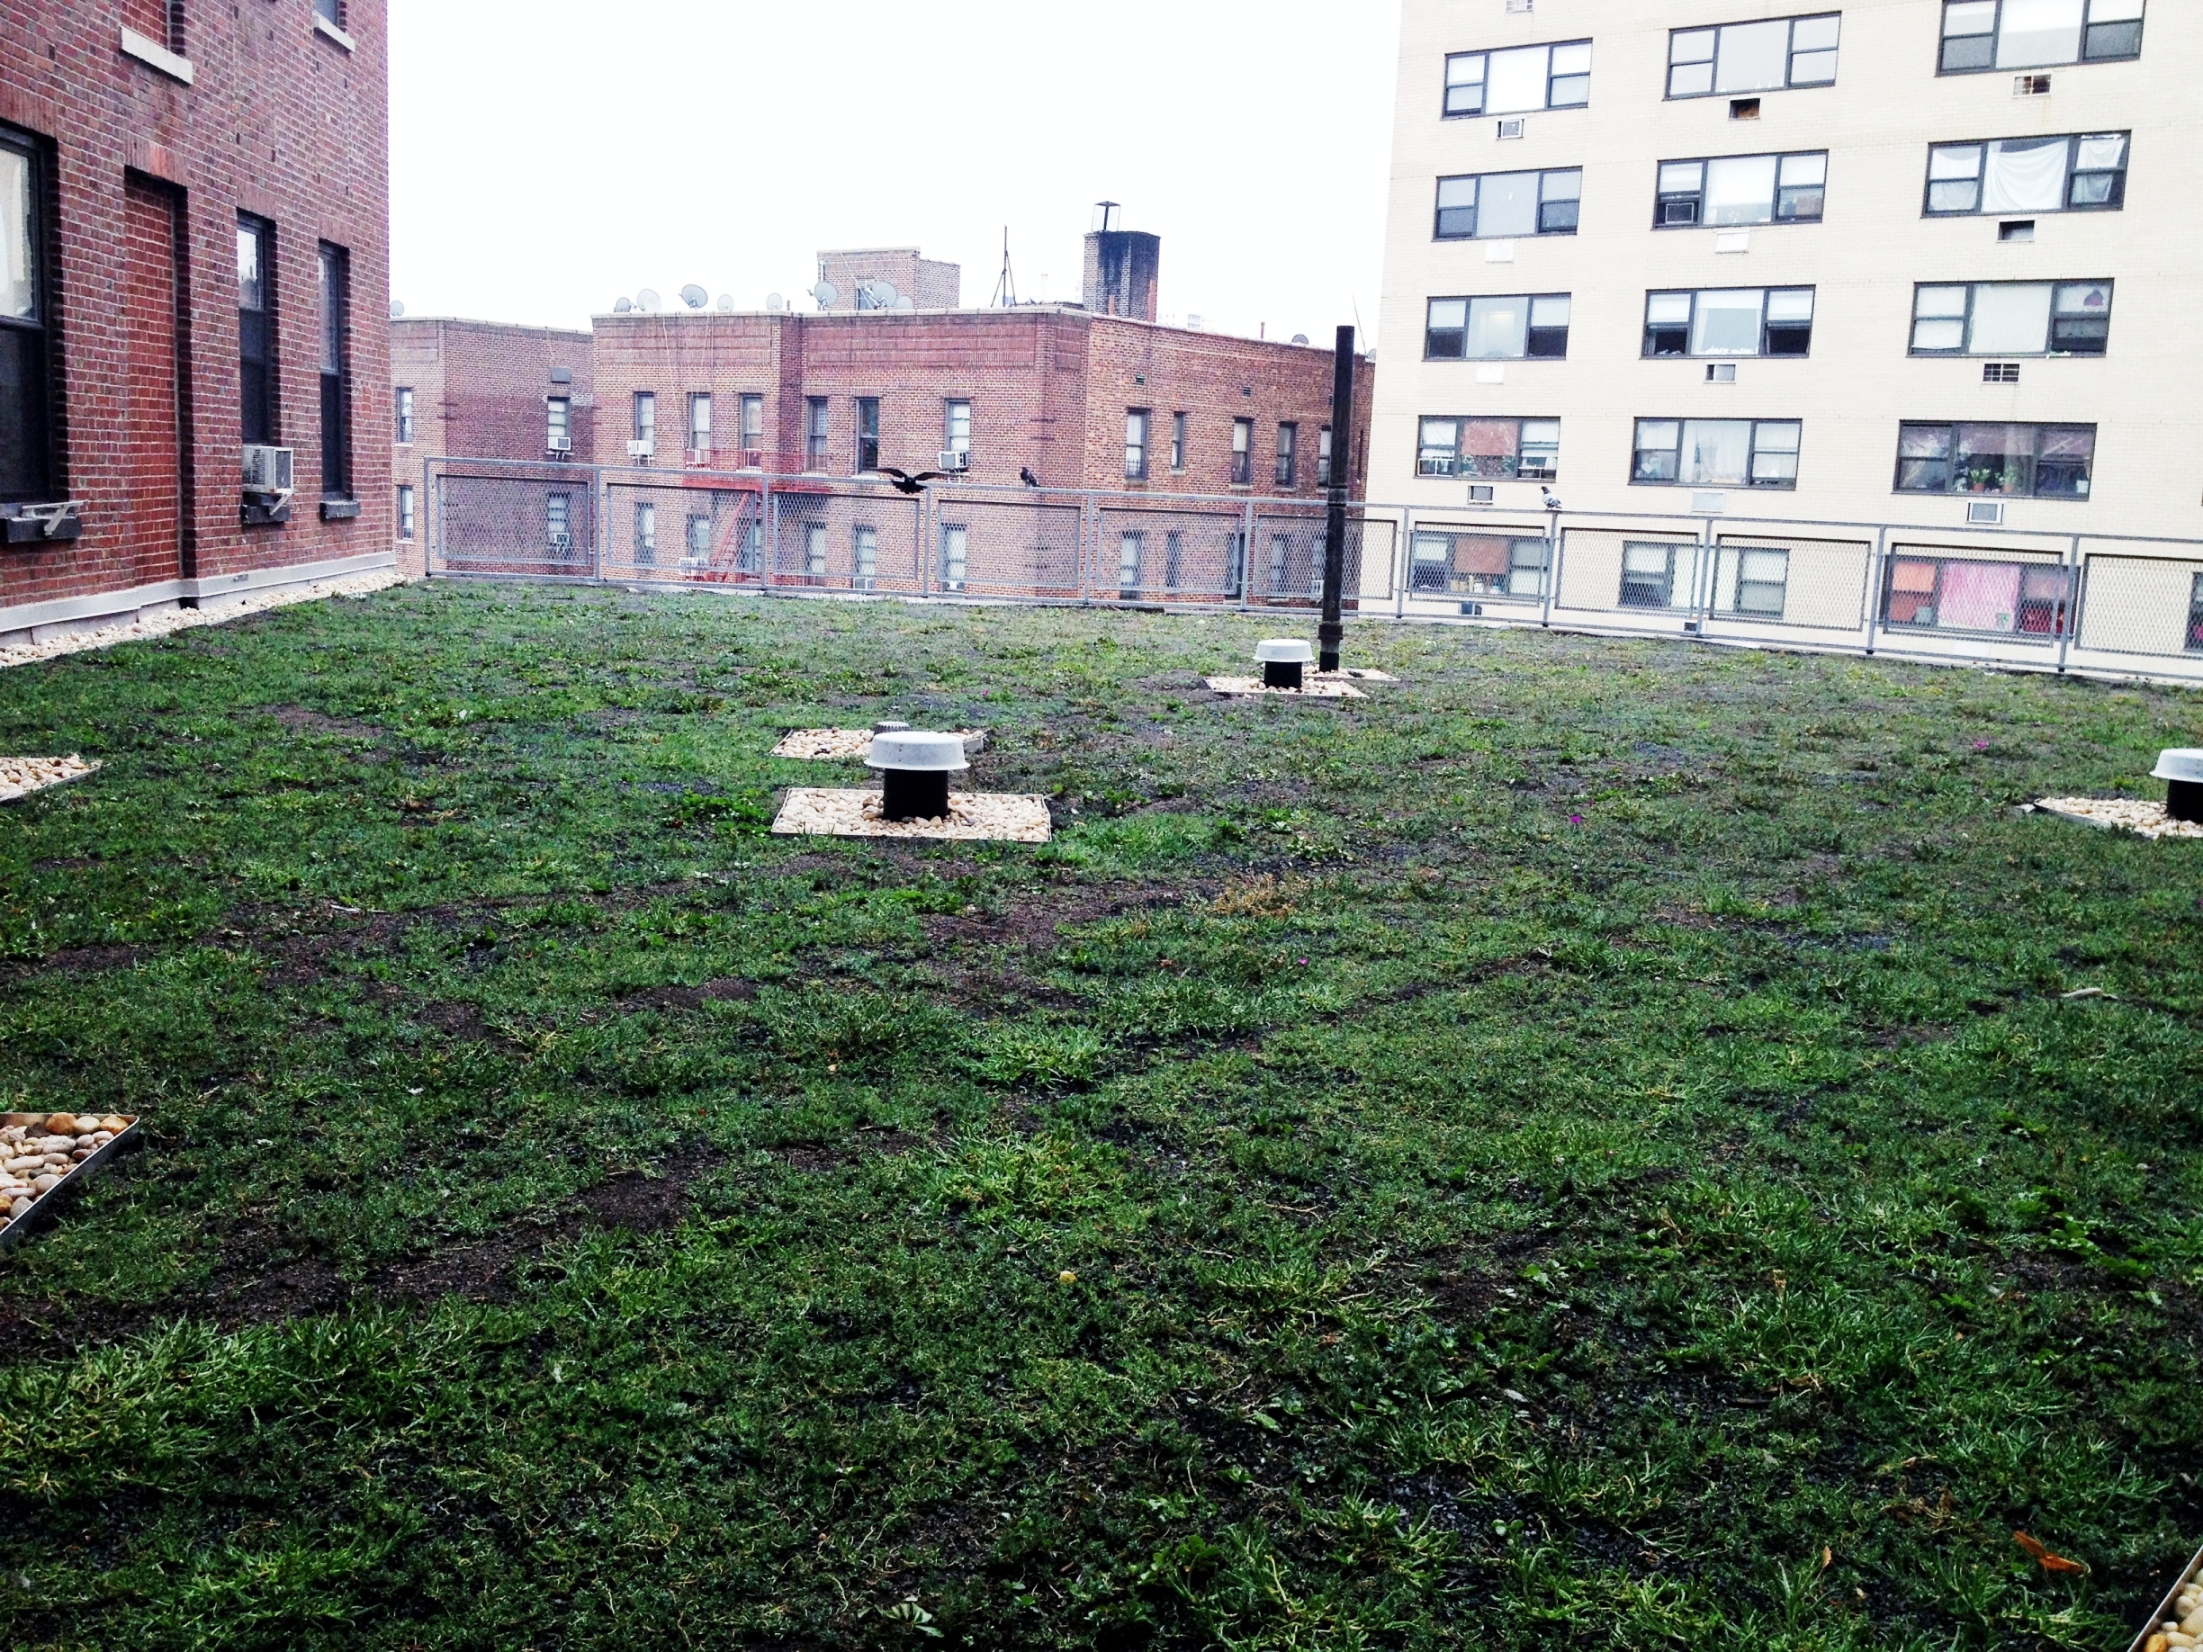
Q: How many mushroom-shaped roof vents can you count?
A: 3